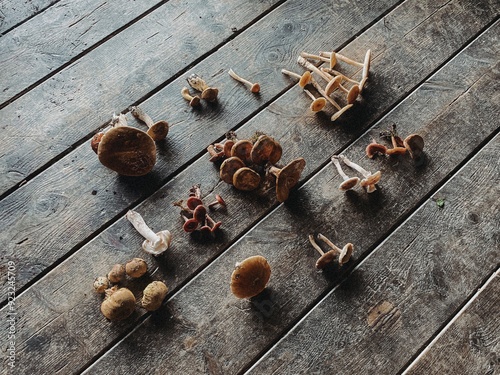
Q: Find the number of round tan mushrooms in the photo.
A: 5